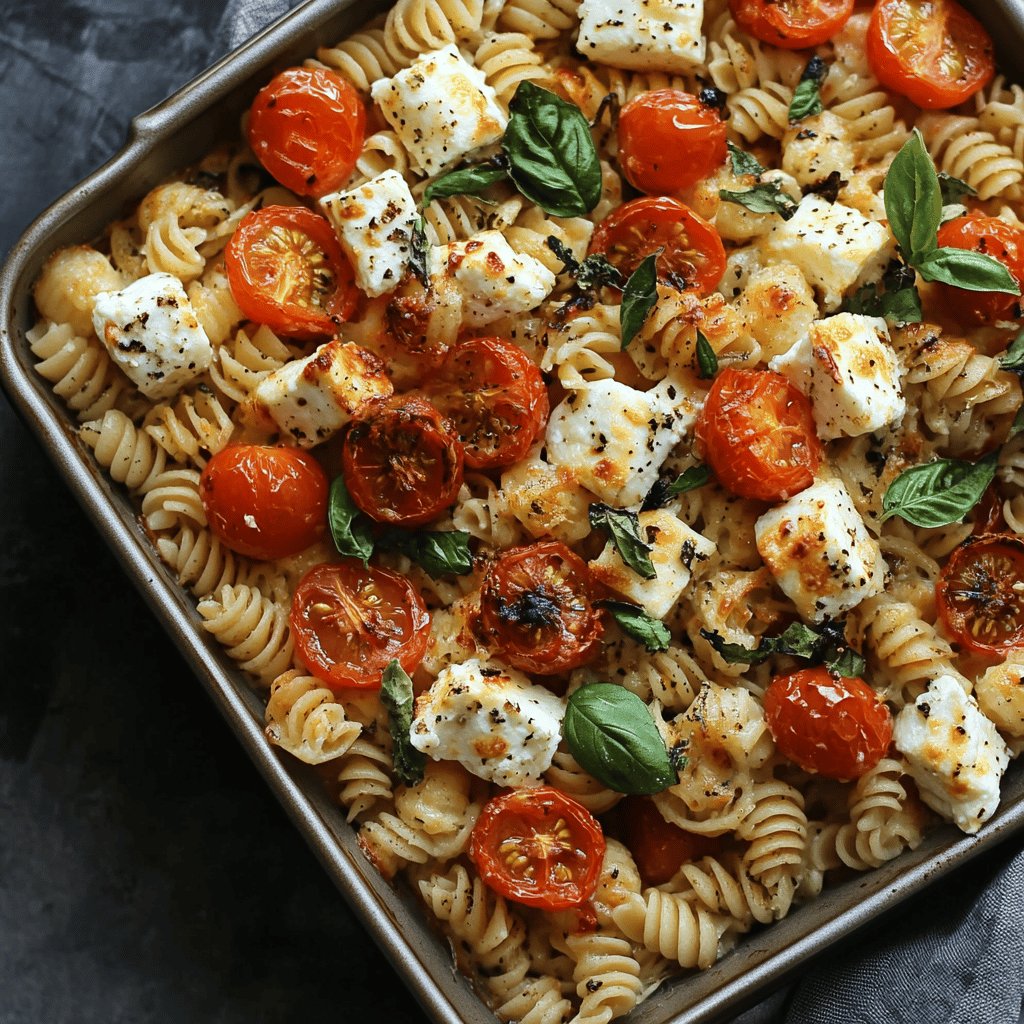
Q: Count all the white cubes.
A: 13